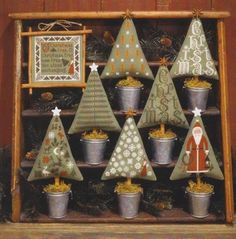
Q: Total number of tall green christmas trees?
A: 7